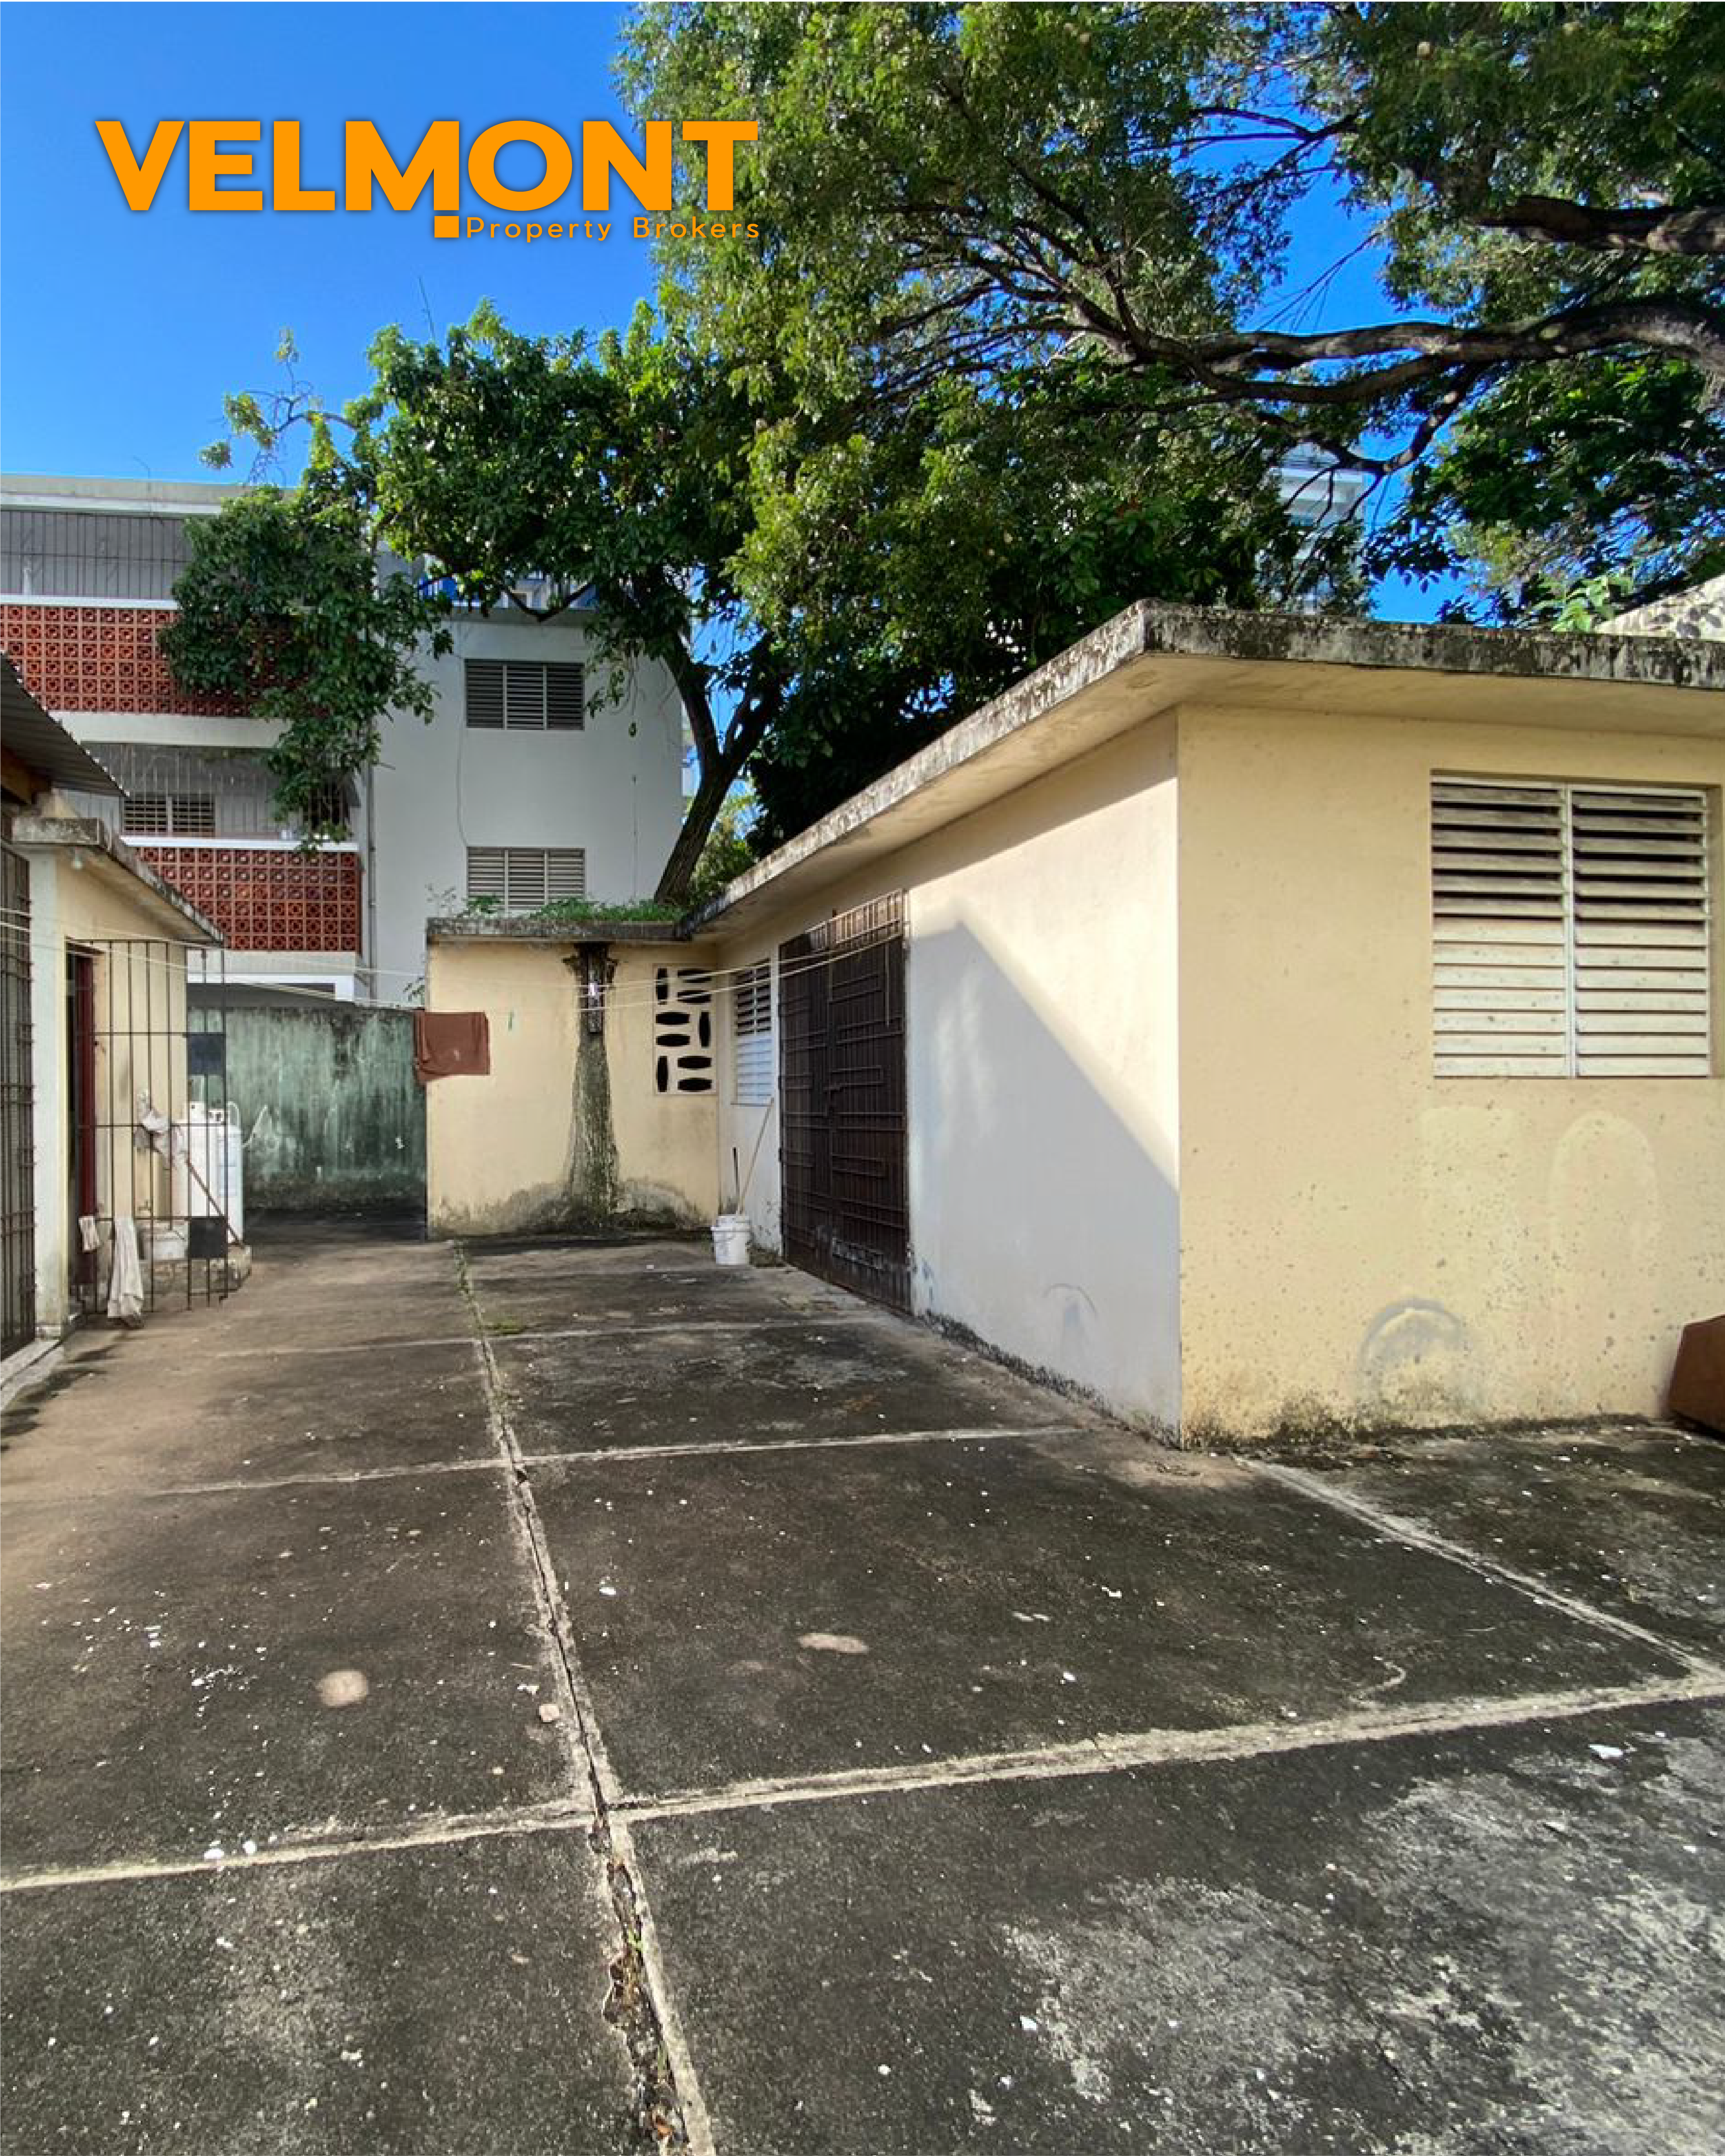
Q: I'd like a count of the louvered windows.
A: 5